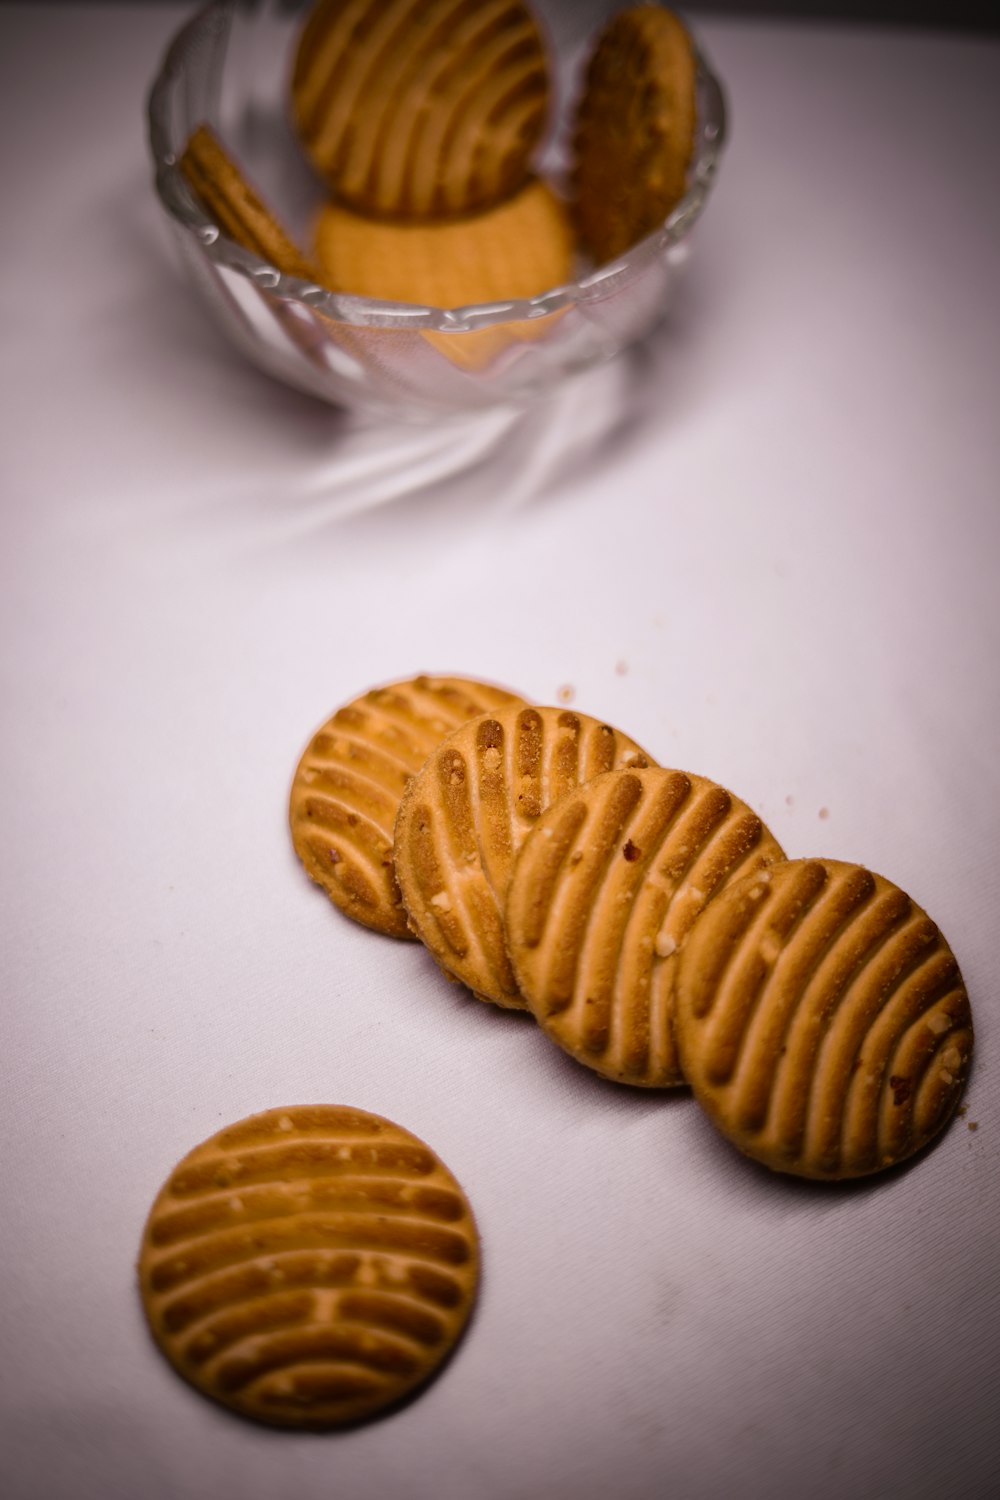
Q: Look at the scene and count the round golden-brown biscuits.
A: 9